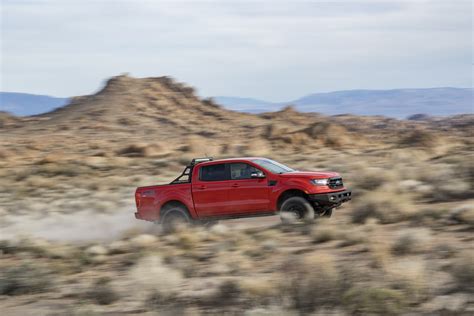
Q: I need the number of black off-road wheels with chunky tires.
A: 2